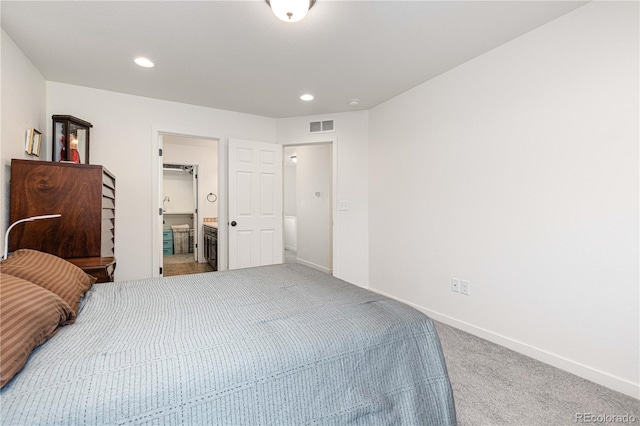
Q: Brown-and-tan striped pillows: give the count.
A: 2